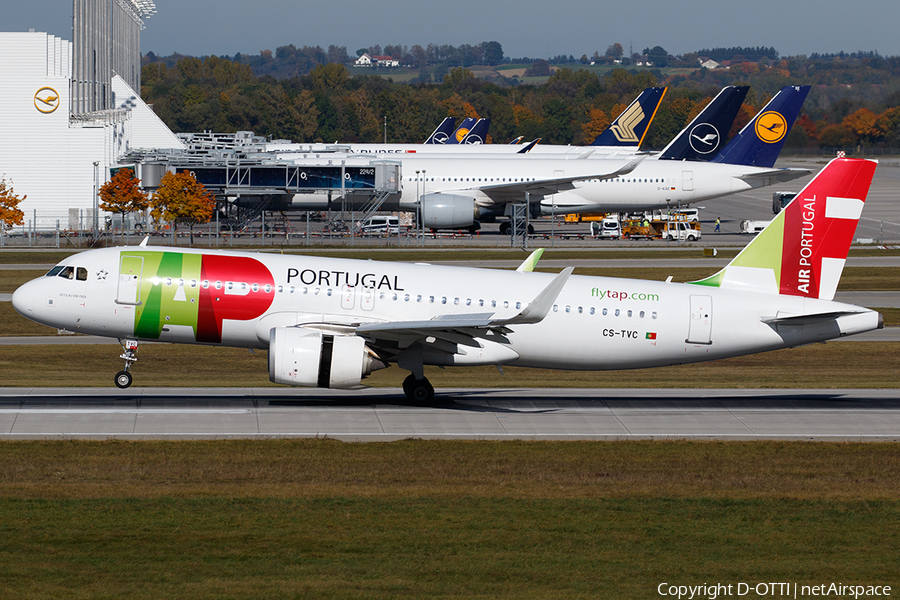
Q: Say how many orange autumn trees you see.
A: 3